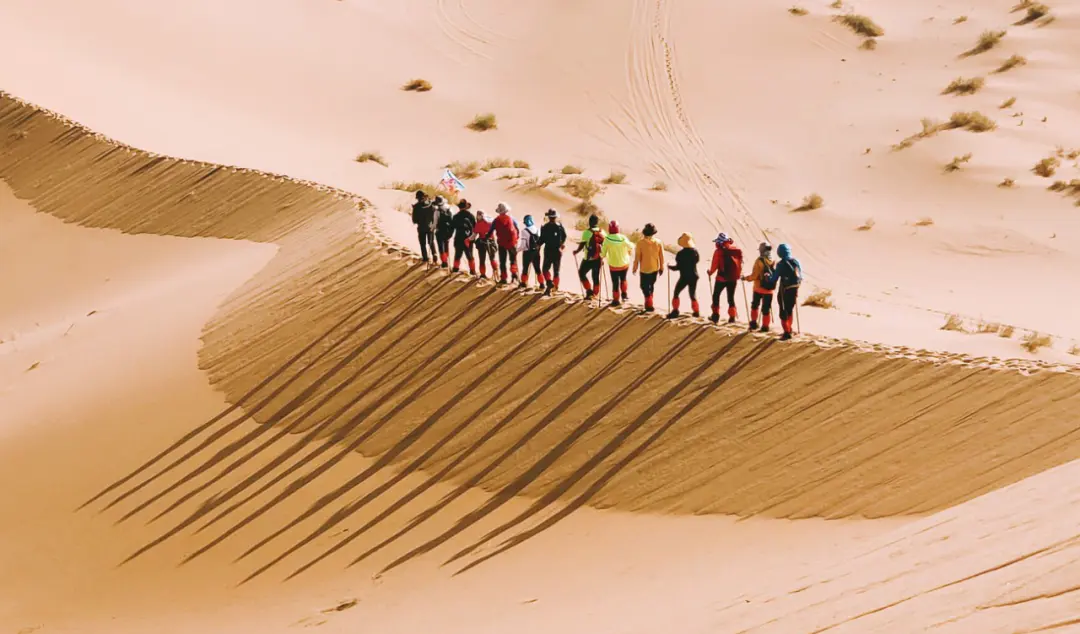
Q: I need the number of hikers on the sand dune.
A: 14